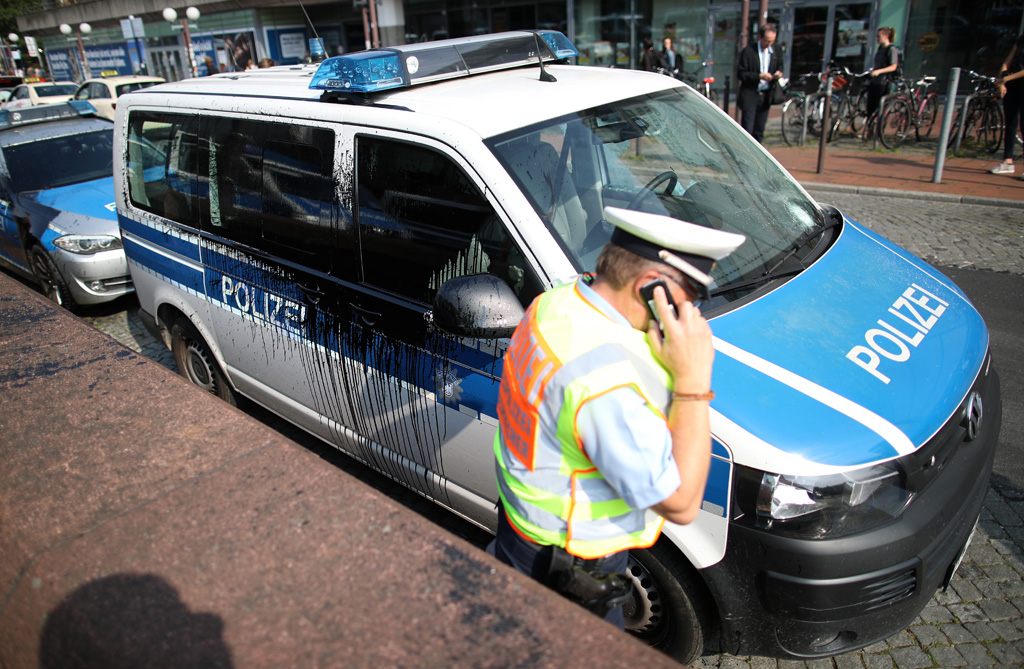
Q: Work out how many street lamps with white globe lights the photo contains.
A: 3